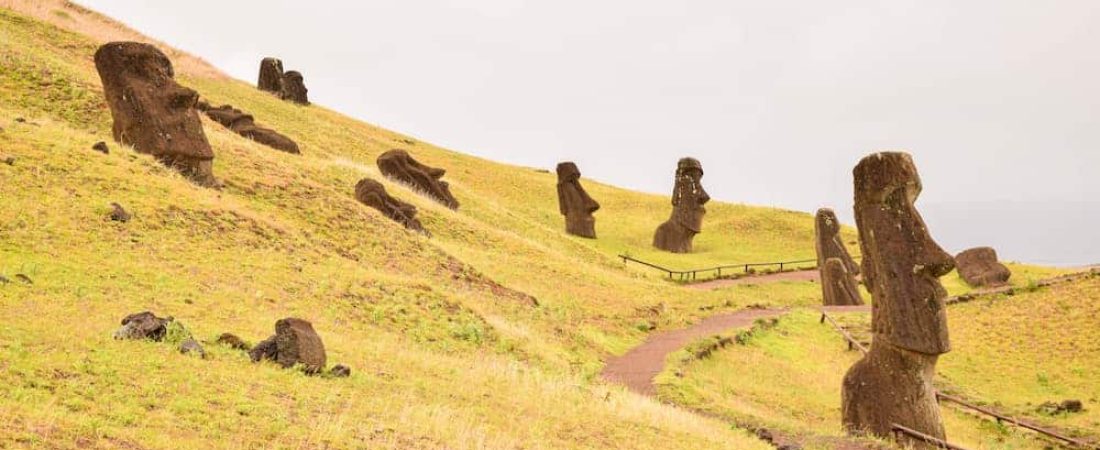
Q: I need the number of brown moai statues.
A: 12